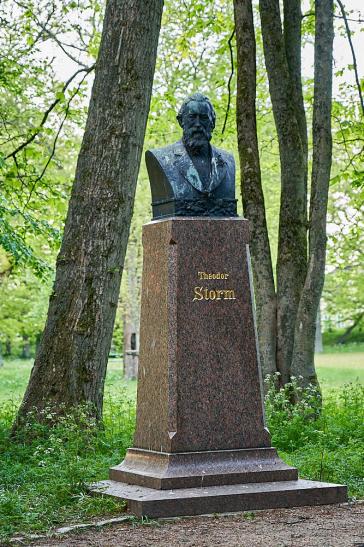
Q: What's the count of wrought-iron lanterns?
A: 0